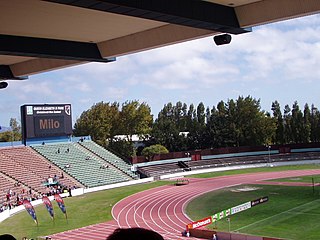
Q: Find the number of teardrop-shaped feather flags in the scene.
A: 3